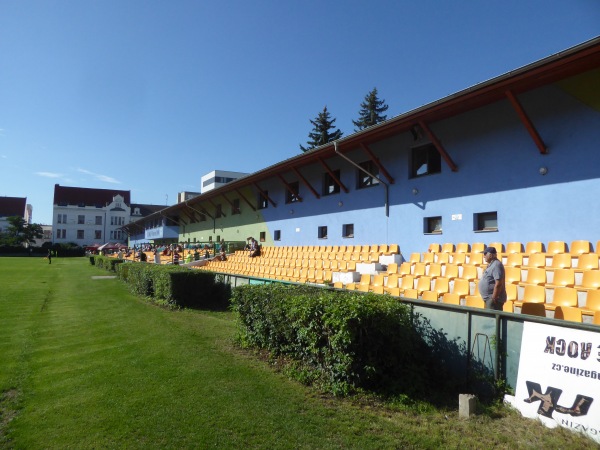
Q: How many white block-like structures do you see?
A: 3